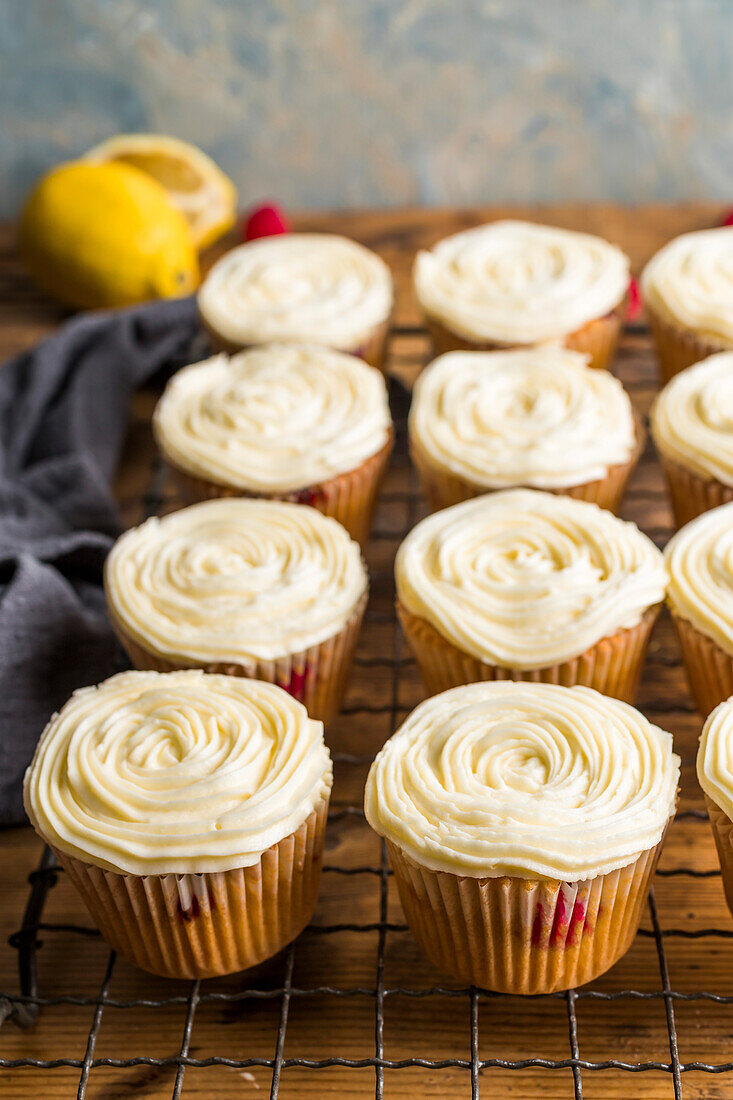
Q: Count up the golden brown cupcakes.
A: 12